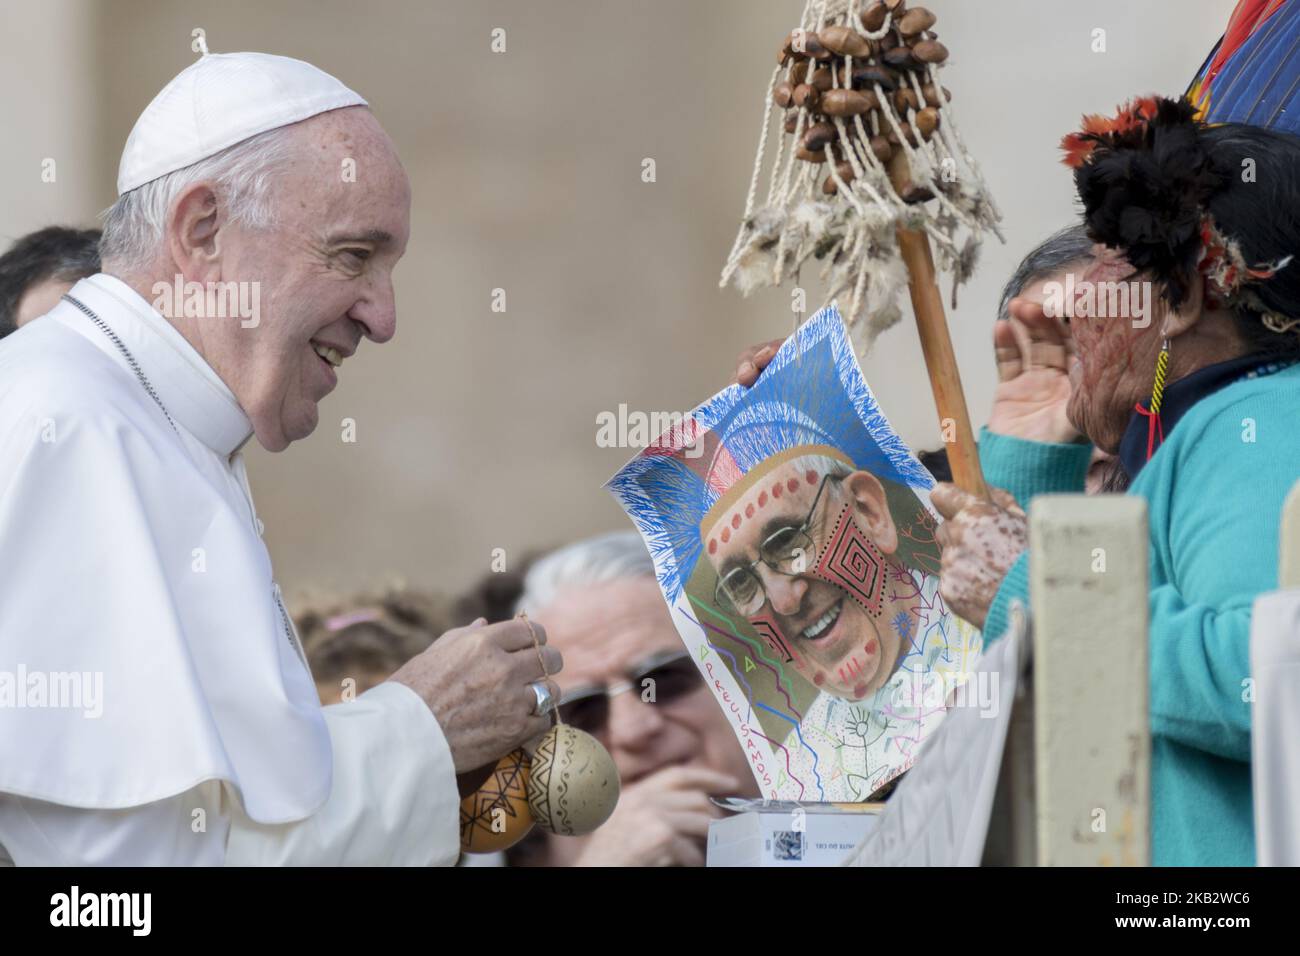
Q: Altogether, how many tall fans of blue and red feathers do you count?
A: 1